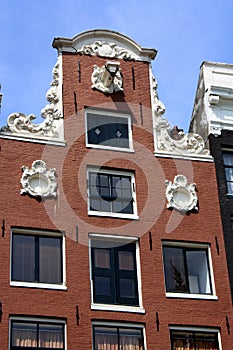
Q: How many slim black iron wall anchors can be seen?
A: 12